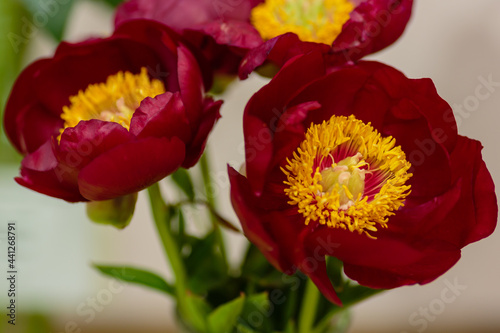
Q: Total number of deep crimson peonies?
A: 3